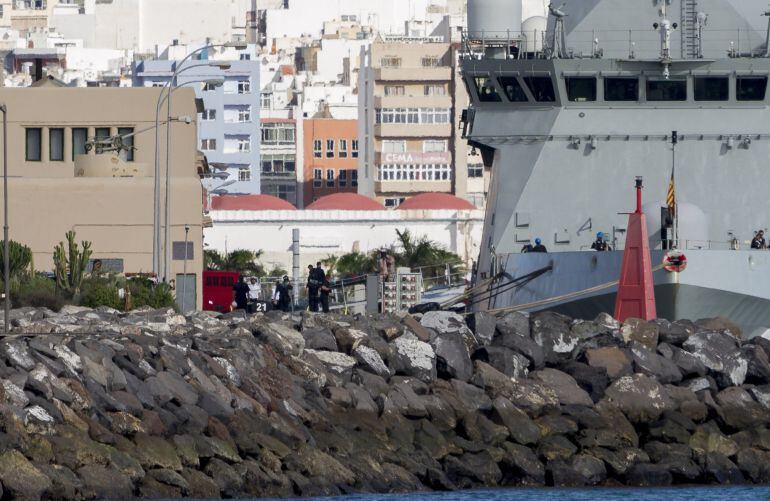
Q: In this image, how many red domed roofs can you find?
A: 3